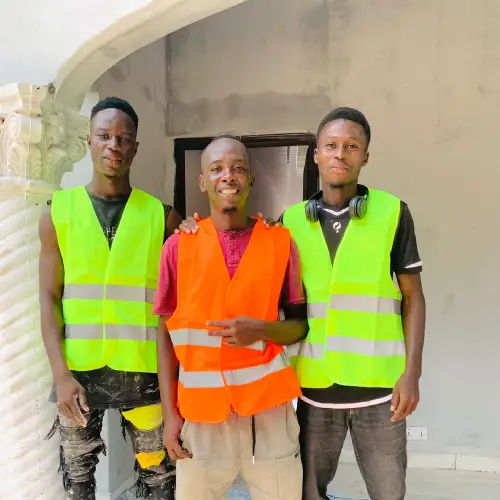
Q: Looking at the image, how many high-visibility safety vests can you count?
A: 3